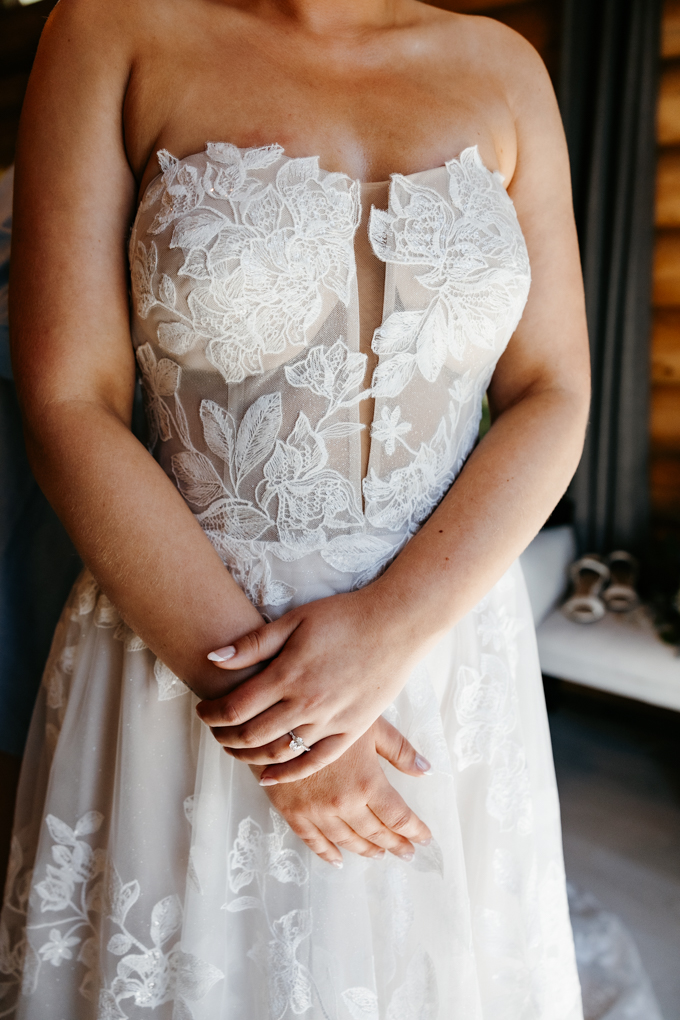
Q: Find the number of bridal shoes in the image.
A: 2